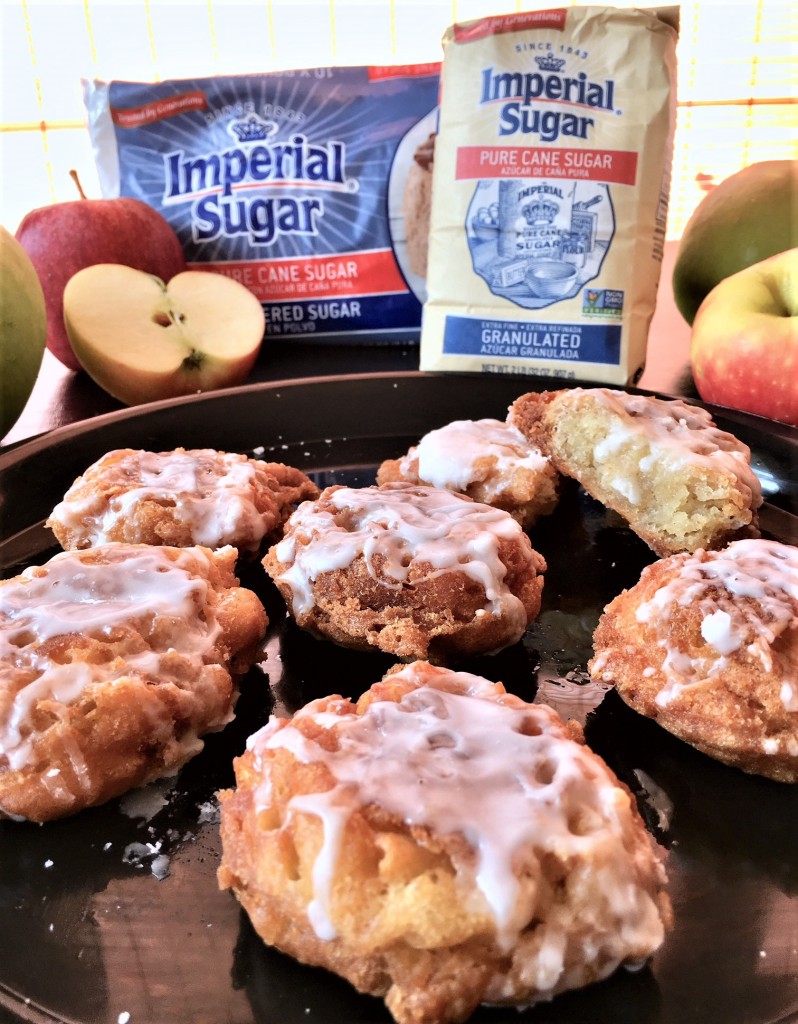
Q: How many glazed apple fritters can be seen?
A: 7